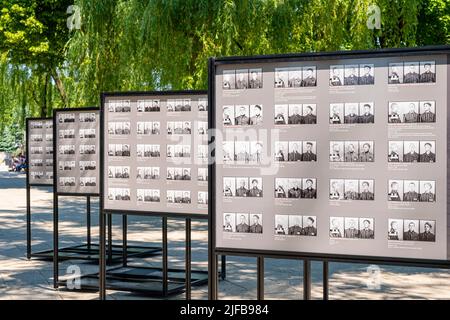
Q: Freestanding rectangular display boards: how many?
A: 4